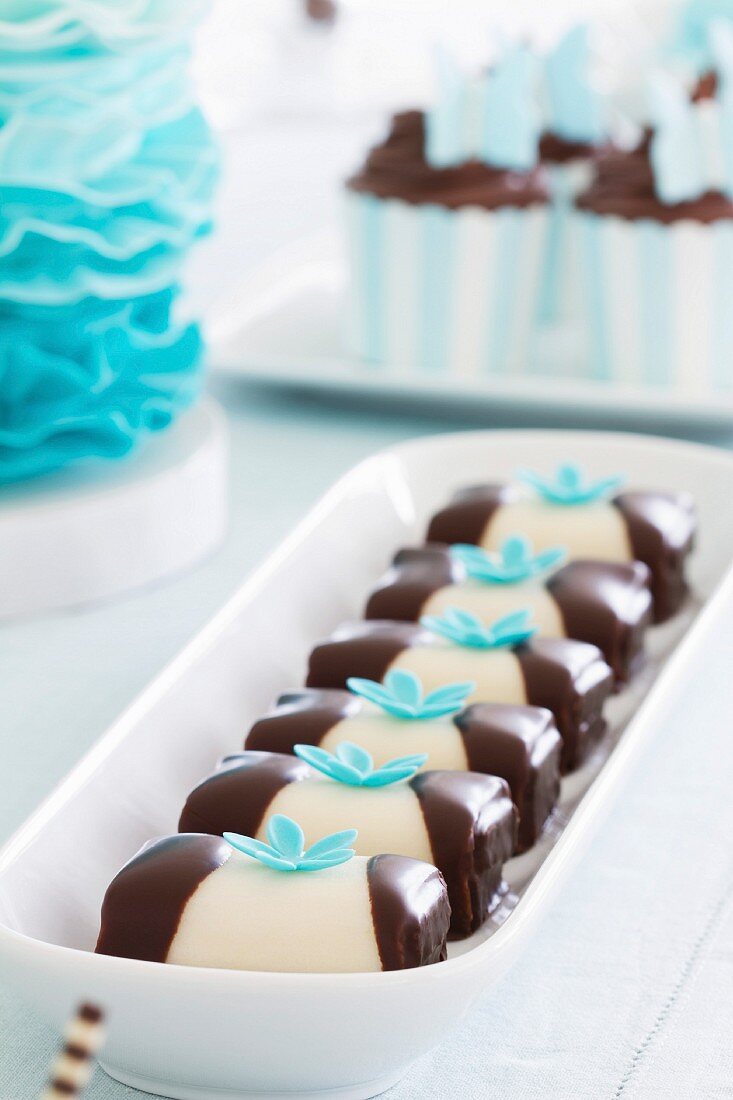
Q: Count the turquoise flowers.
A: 6